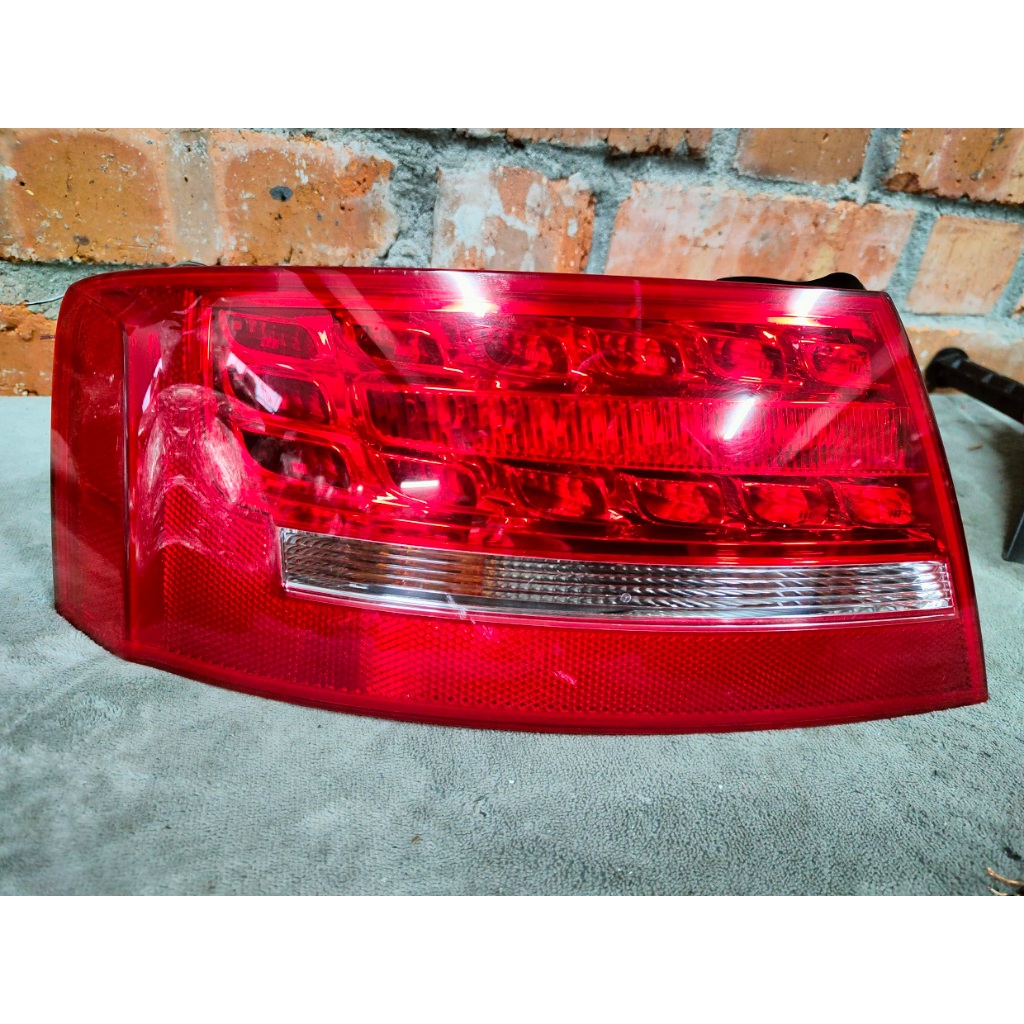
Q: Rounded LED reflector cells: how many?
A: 13